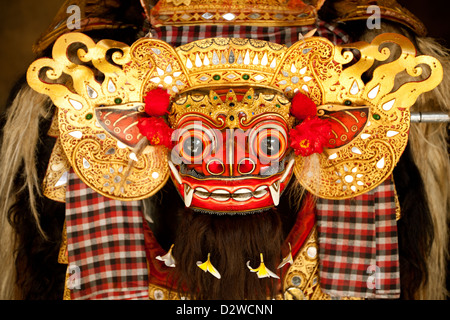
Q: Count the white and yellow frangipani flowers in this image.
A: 4